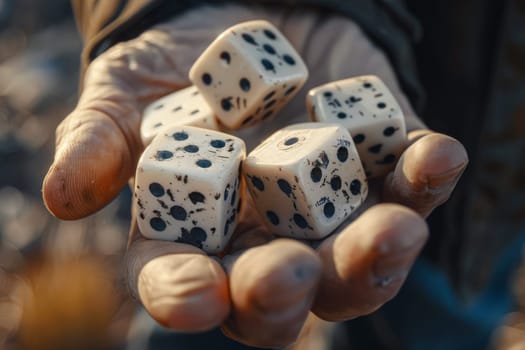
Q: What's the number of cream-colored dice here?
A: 5